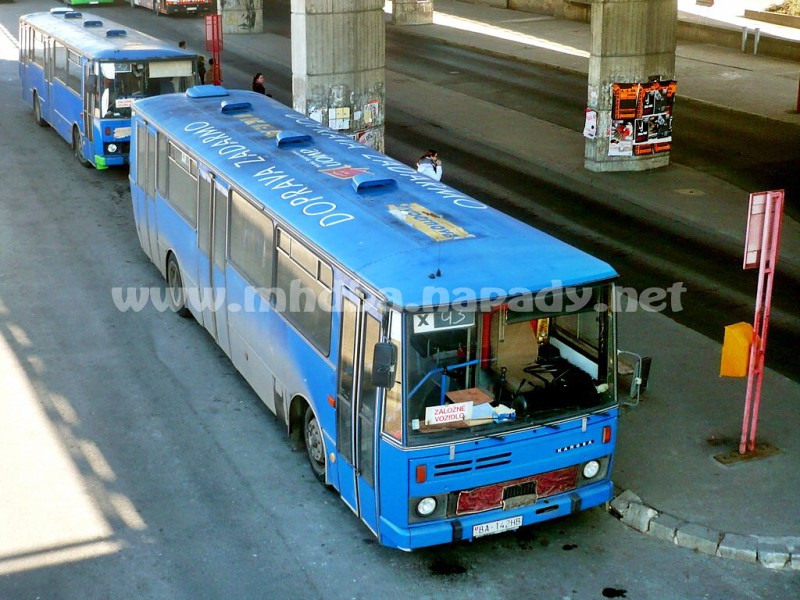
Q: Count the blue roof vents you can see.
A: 8